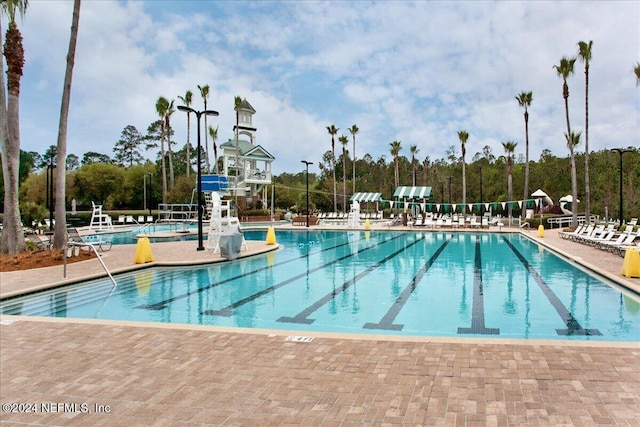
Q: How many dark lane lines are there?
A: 6